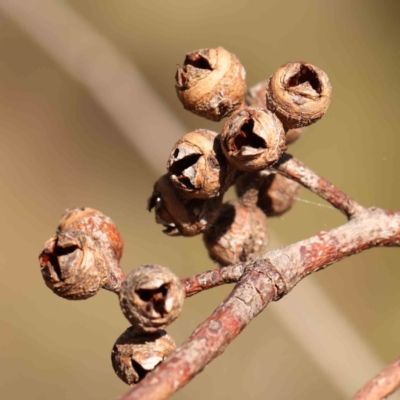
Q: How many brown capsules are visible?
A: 12